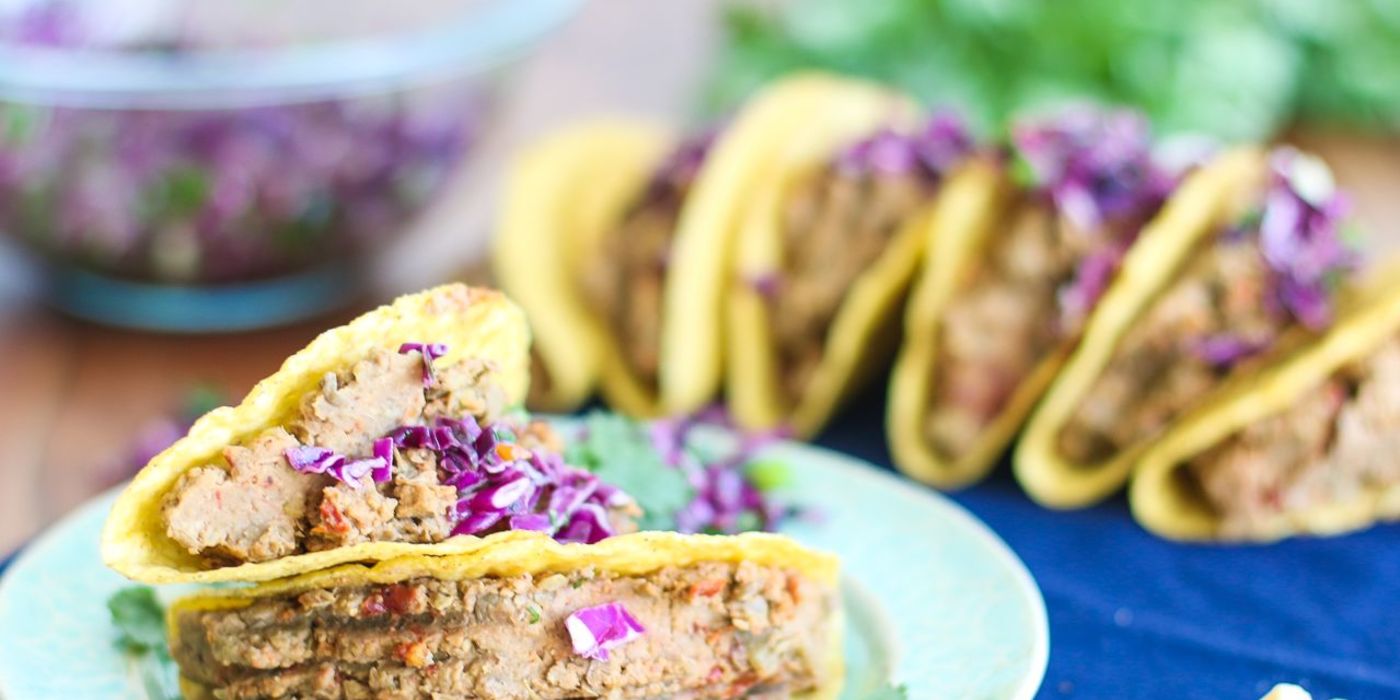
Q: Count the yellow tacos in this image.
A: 8